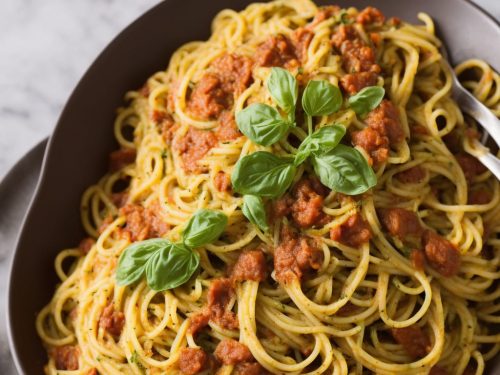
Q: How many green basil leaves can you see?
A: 11